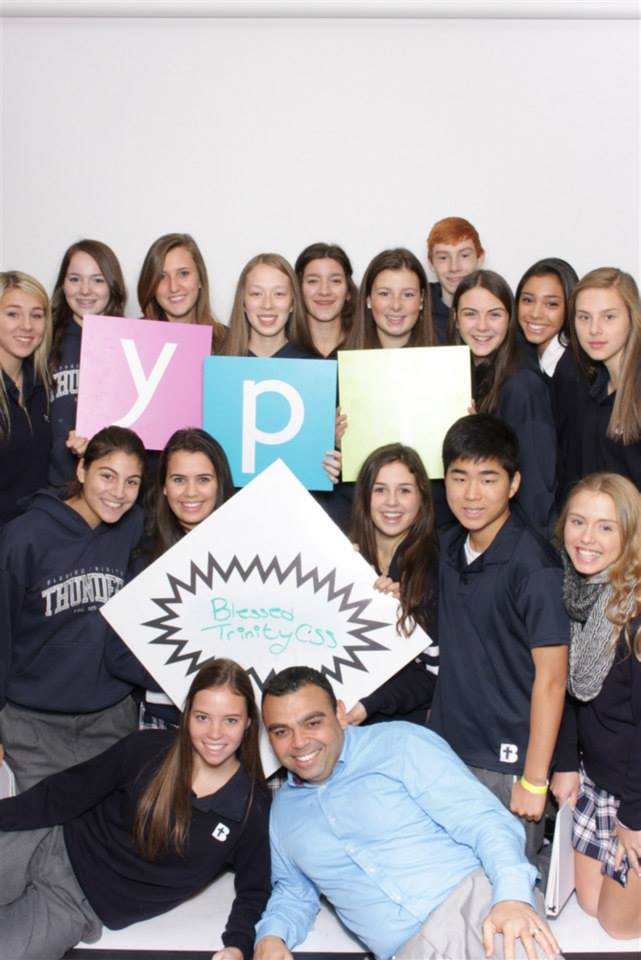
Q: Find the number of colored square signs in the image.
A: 3